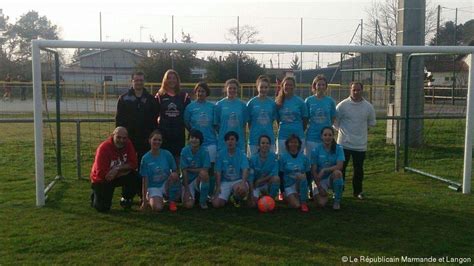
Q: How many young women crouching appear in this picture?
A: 6